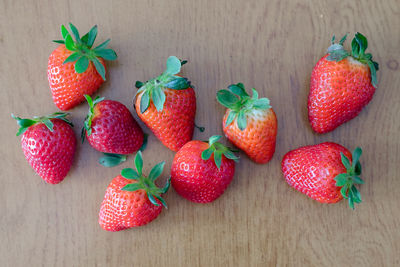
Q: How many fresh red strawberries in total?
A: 9